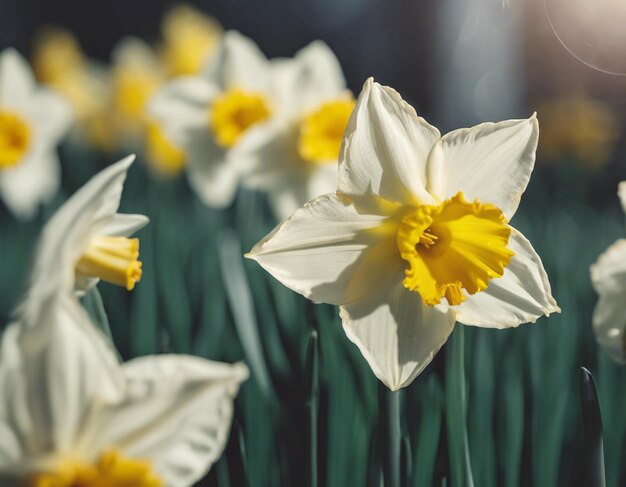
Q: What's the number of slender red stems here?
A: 0